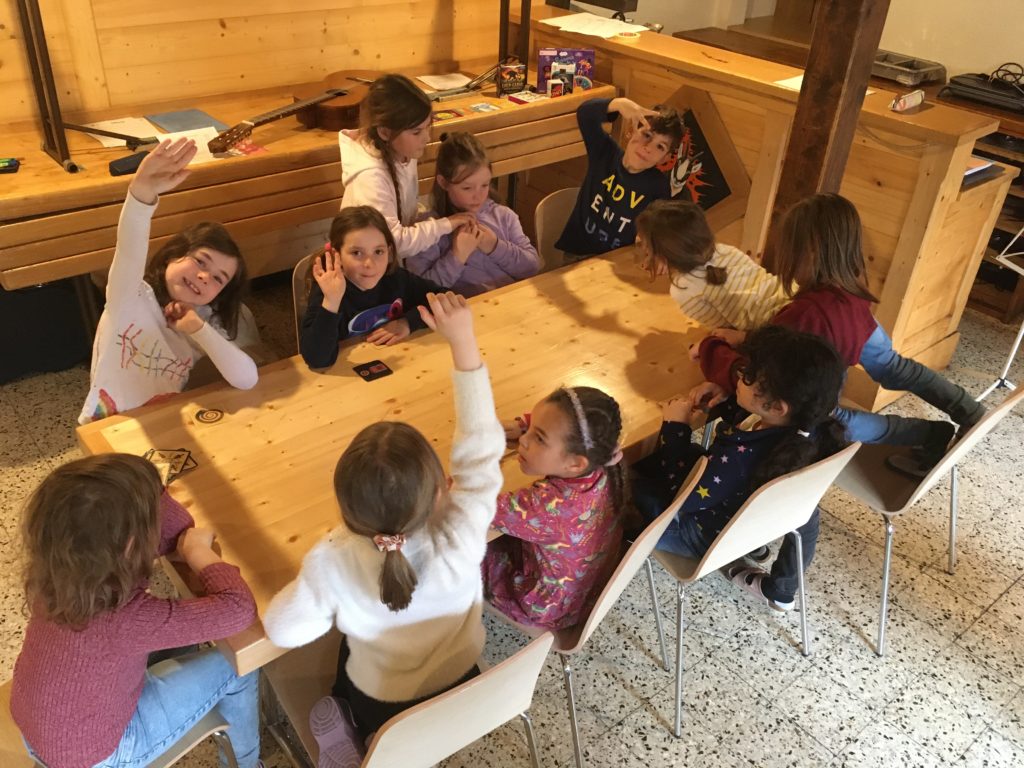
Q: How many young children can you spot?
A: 11